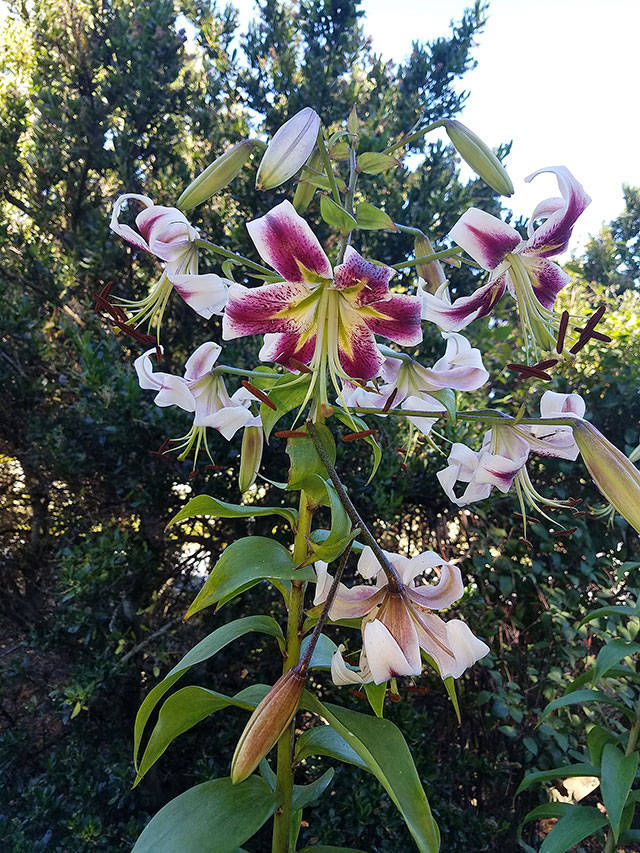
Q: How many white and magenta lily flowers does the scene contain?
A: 7